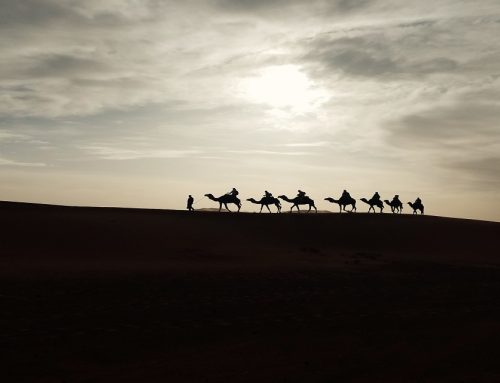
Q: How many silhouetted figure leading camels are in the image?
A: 1